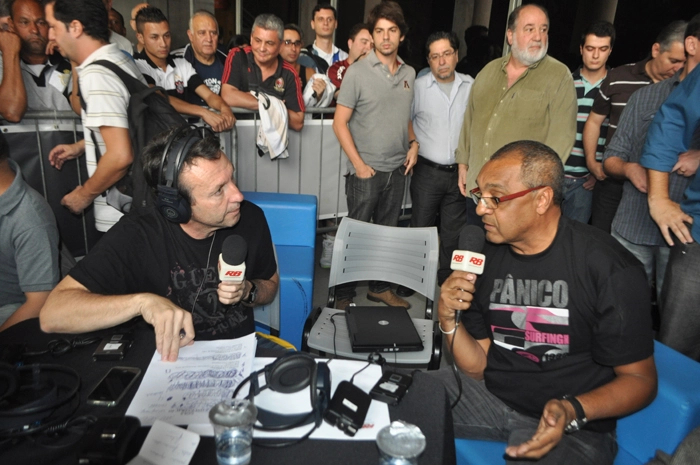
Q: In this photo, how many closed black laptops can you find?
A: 1